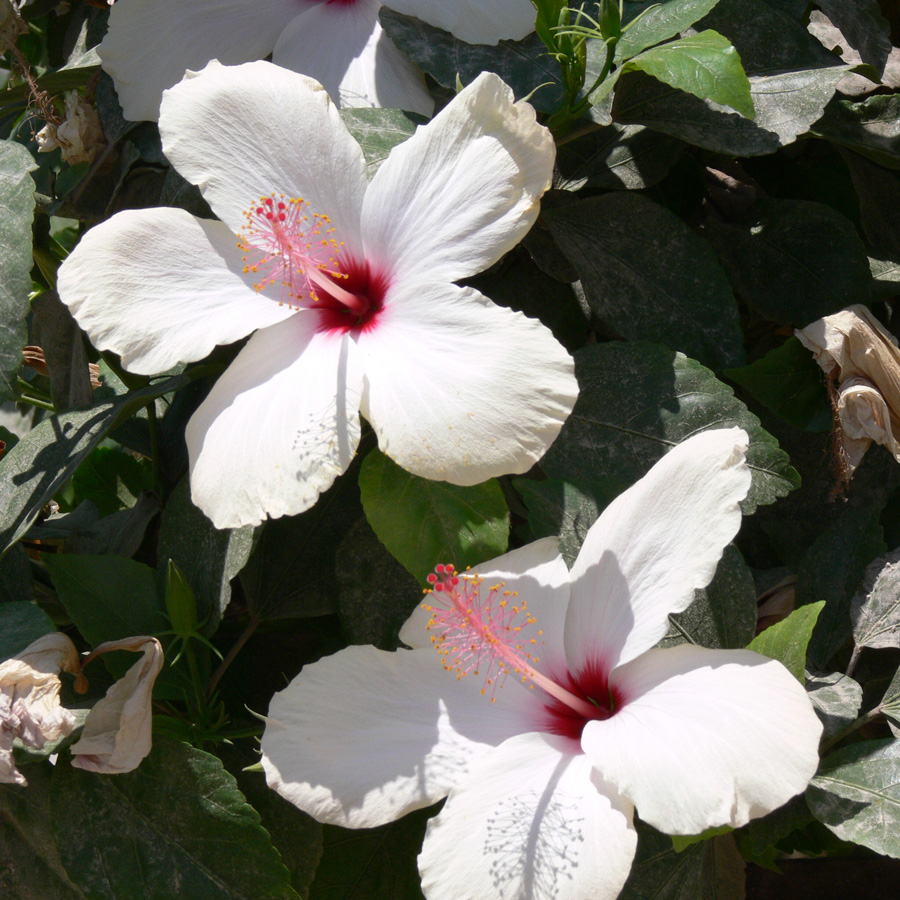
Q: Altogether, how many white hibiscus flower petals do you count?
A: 13